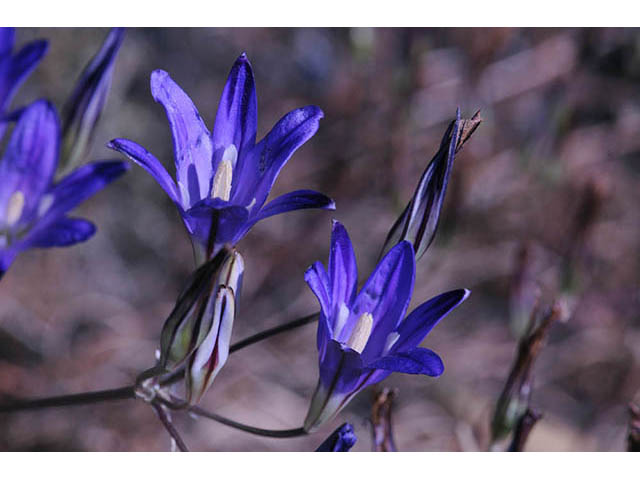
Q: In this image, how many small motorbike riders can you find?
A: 0